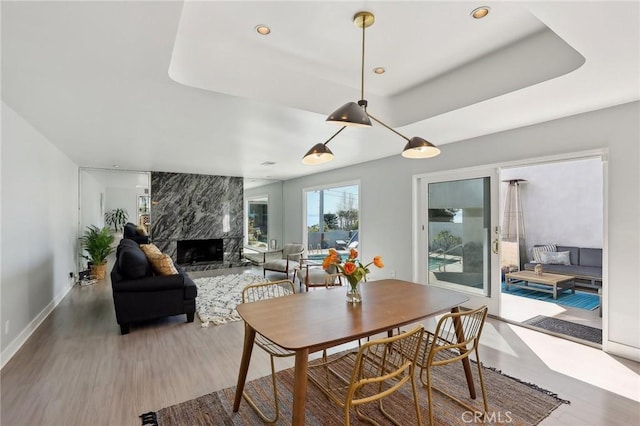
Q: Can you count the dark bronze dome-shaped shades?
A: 3